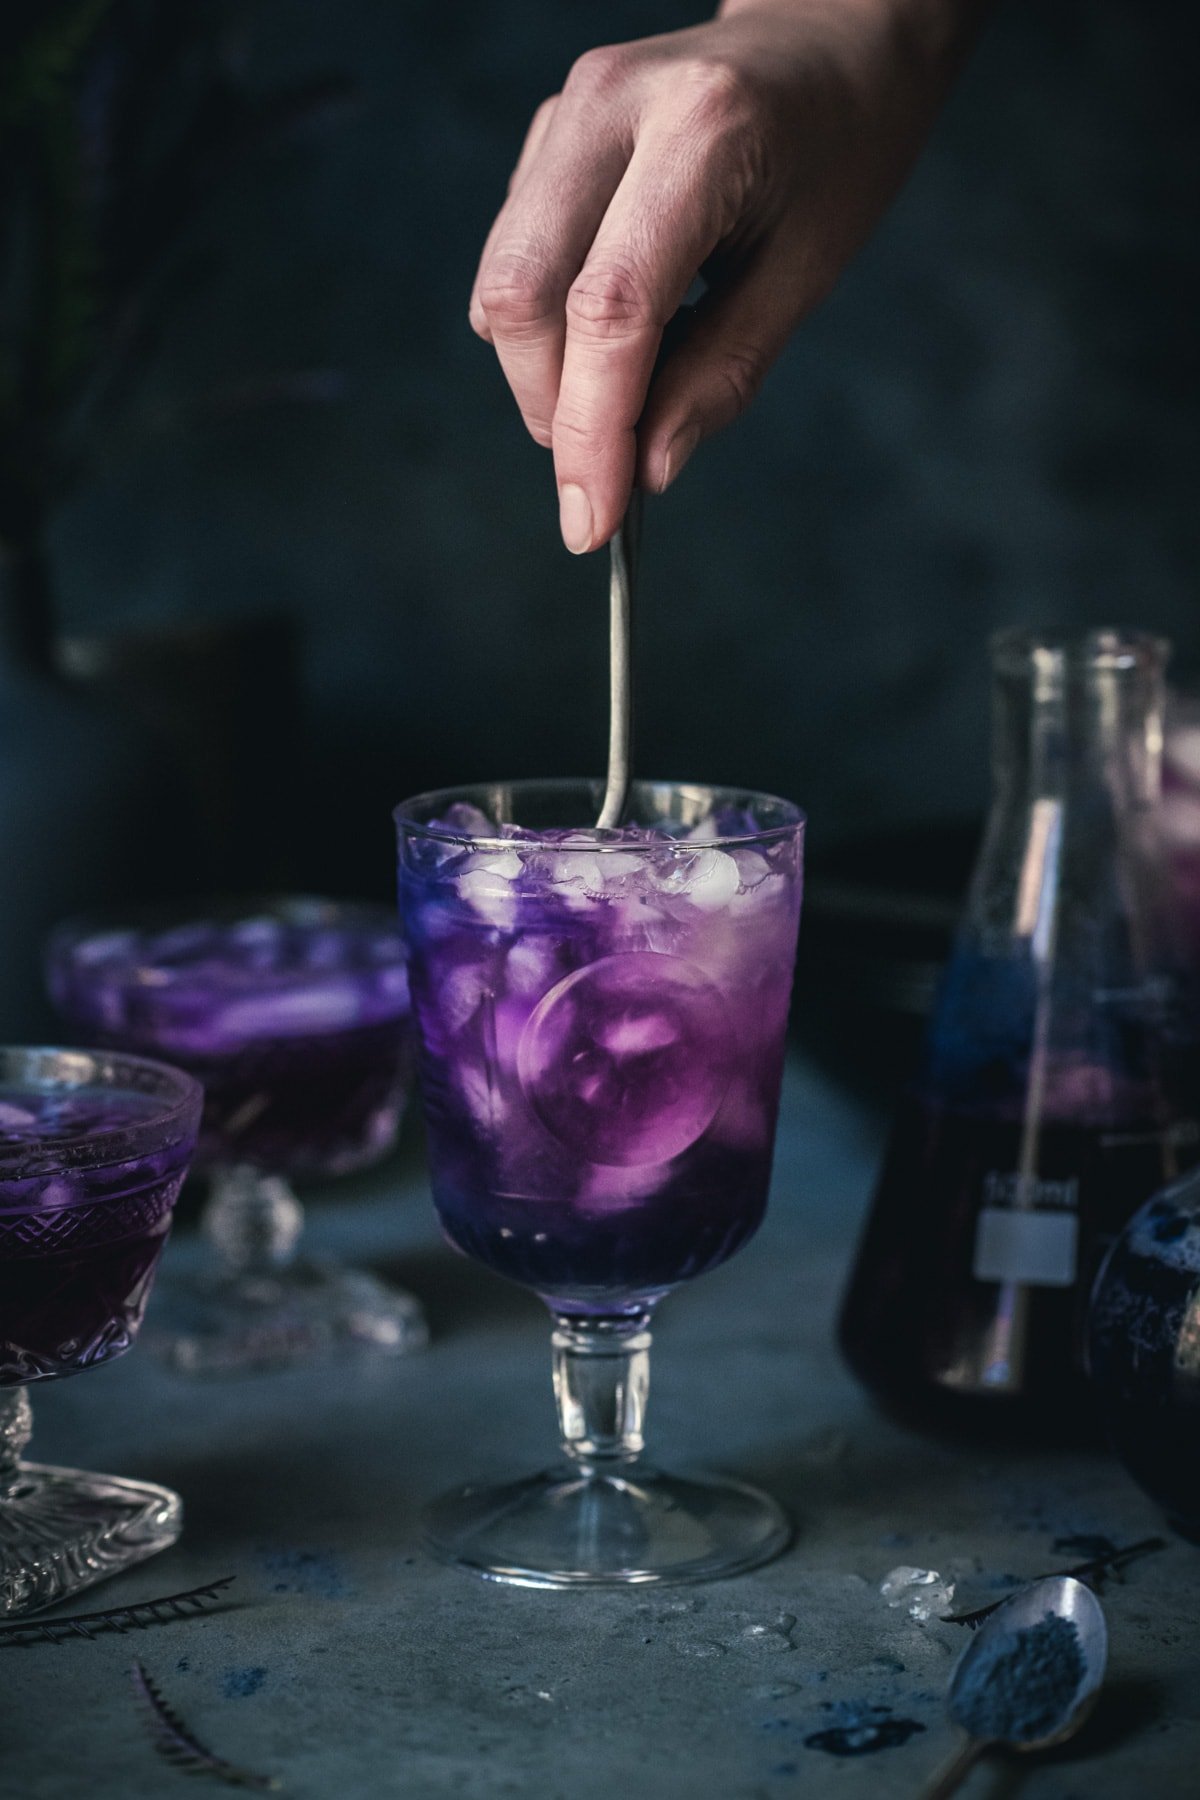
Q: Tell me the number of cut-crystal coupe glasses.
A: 2